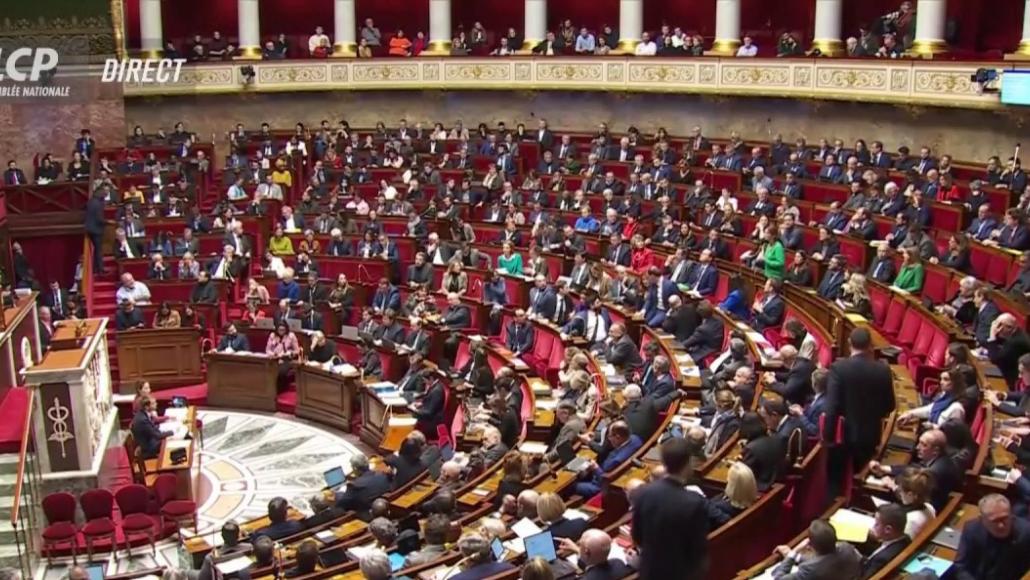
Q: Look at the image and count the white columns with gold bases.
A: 10